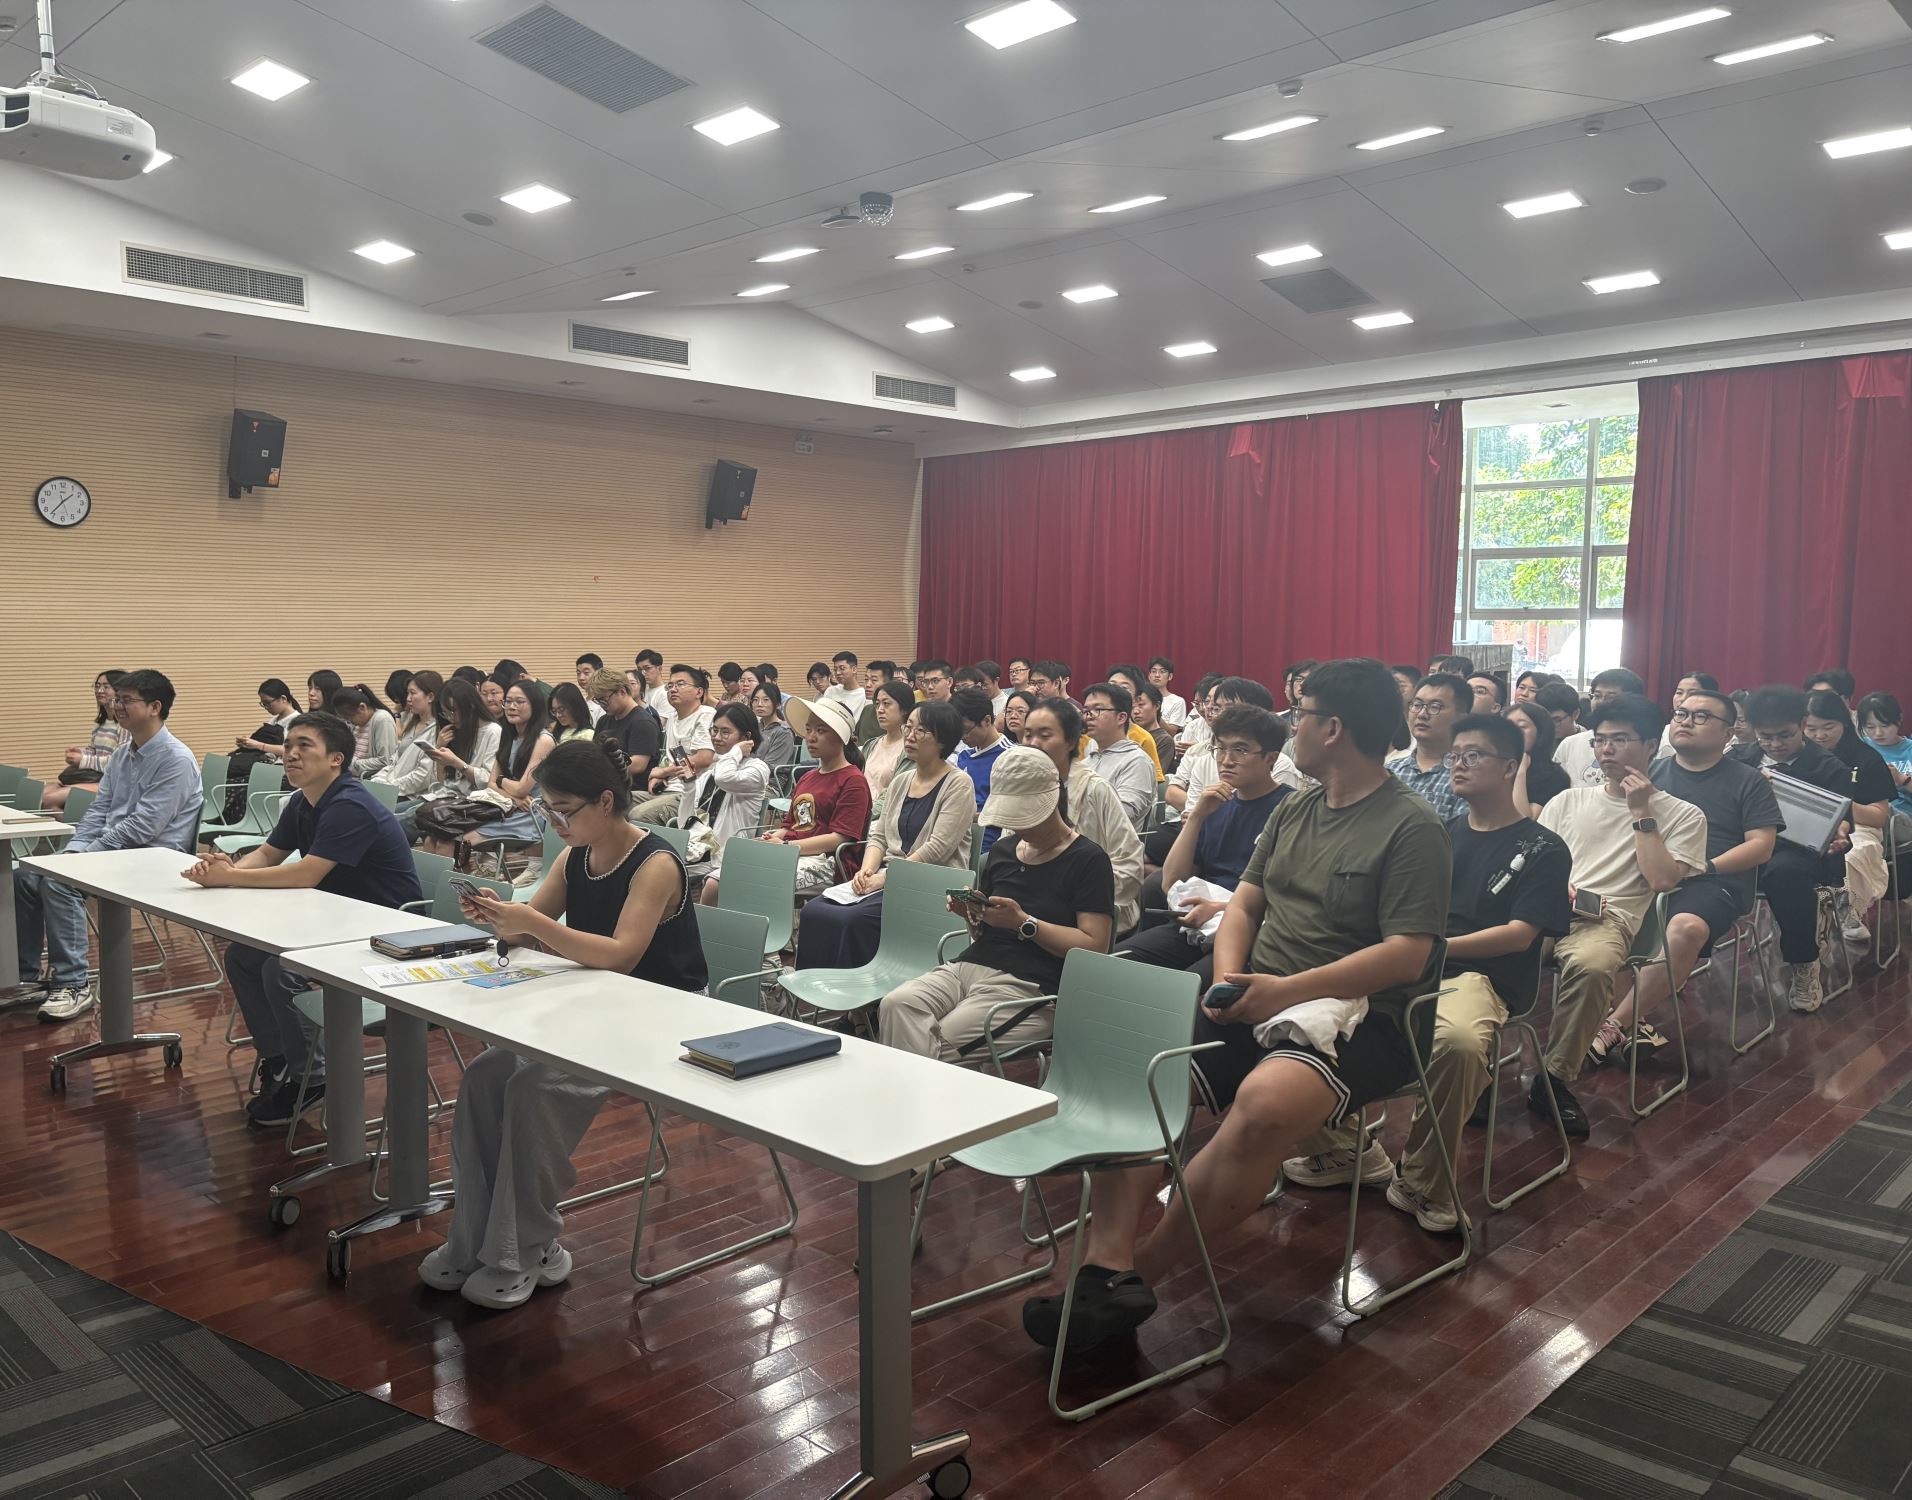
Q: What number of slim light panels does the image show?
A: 10